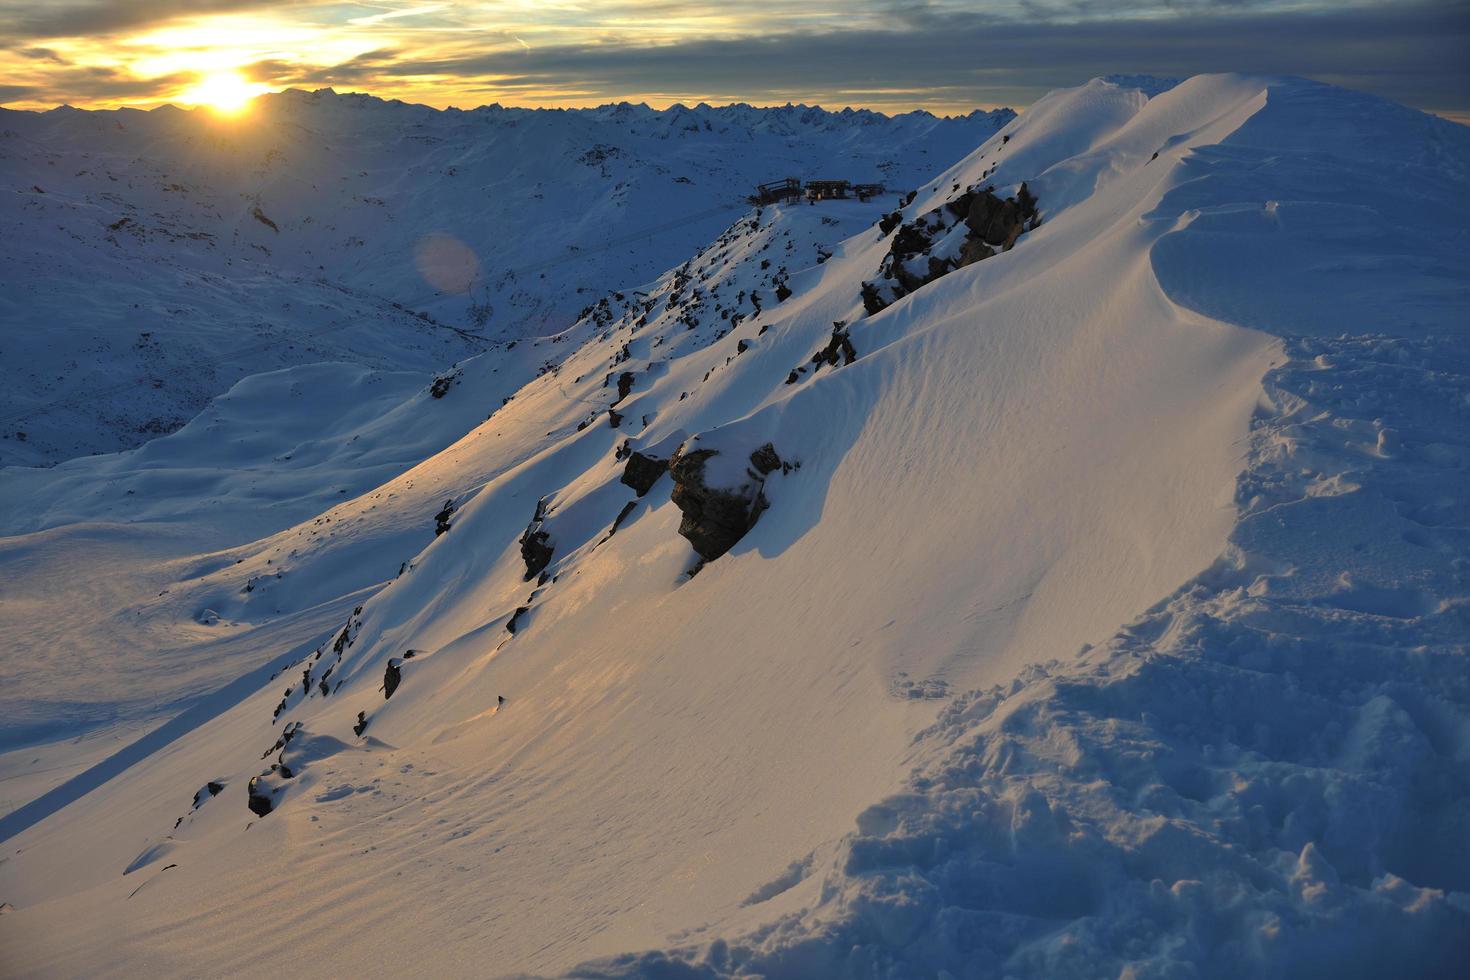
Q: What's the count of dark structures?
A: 3